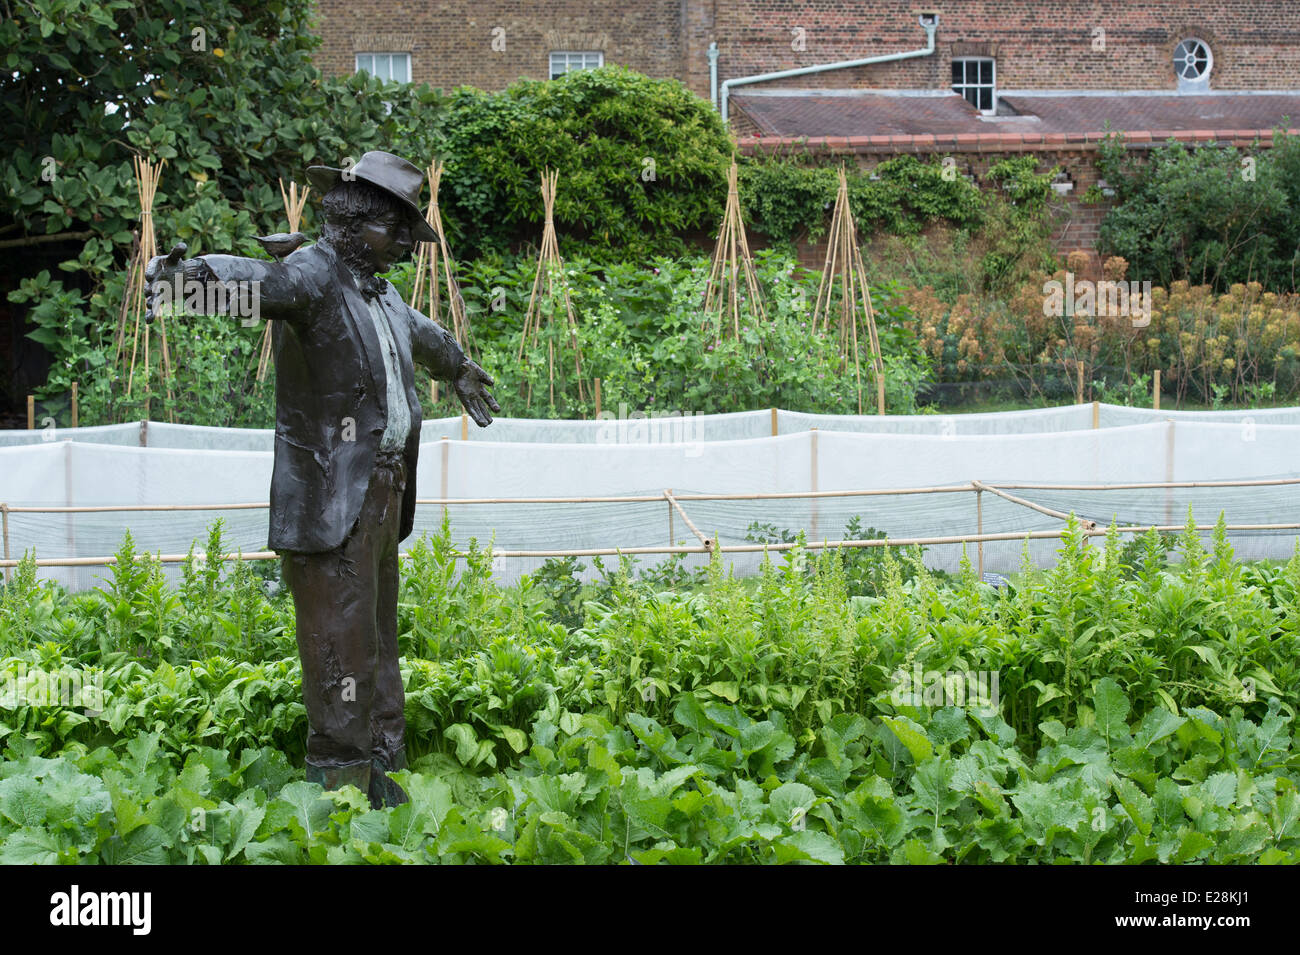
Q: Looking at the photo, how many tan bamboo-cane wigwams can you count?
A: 6